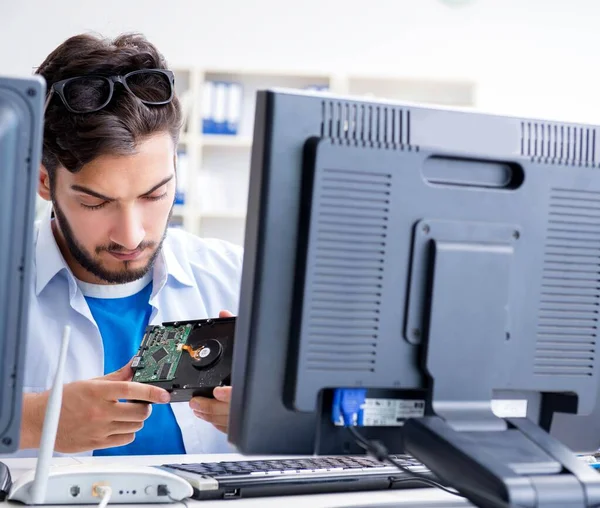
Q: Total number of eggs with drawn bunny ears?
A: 0